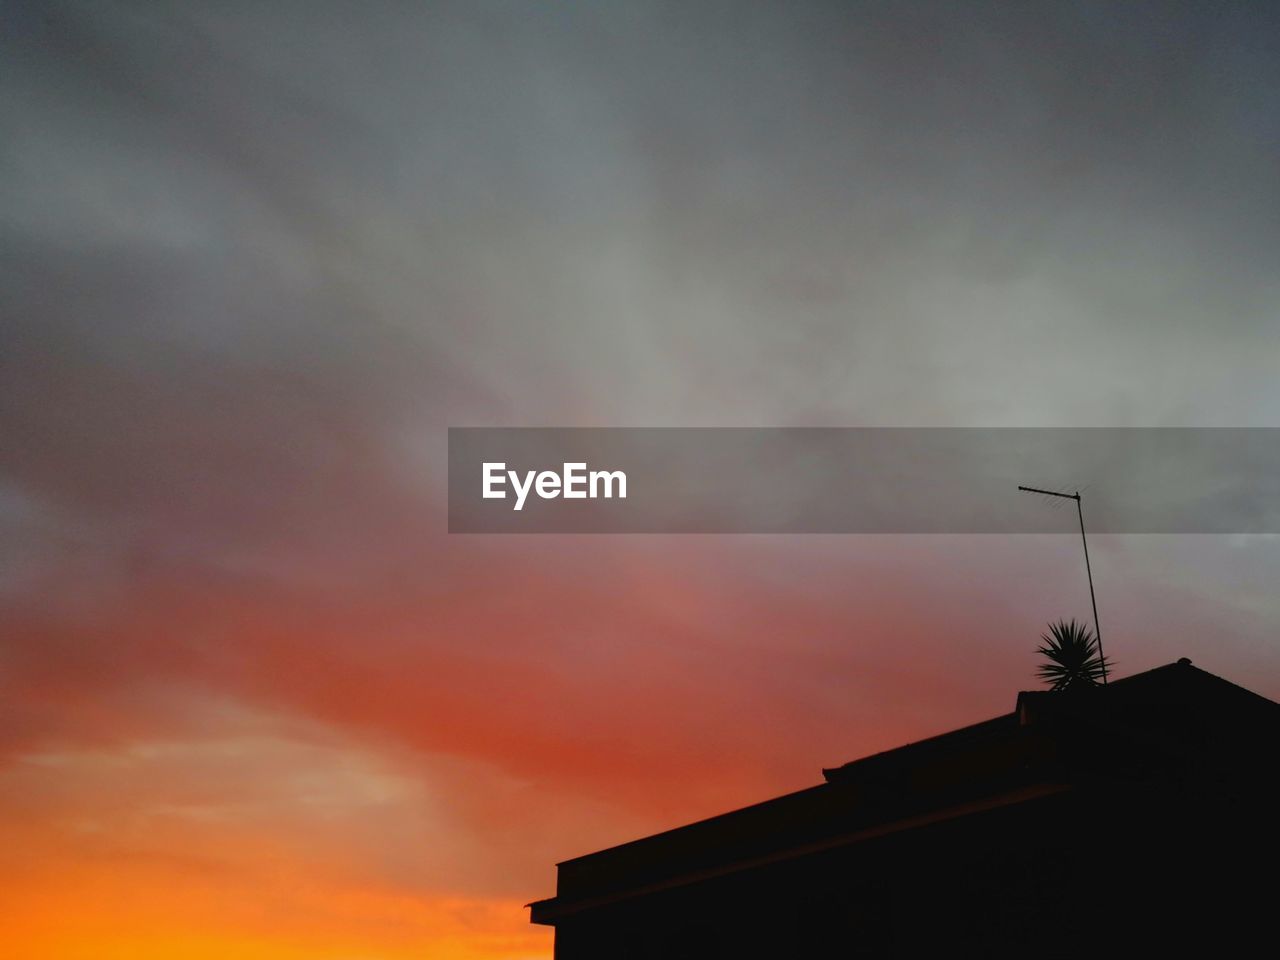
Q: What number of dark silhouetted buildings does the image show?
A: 1